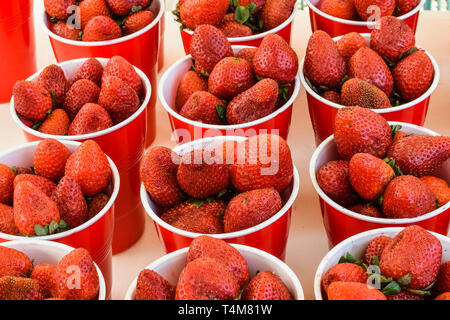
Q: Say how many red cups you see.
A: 13